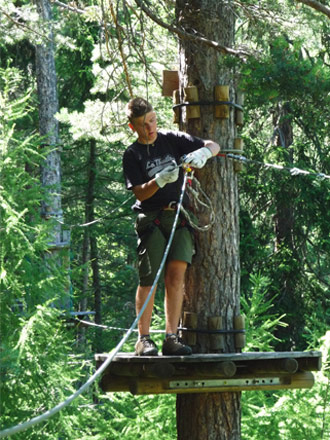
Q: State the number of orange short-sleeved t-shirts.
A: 0